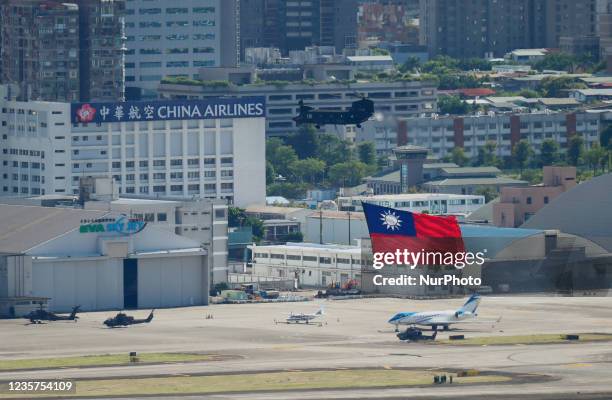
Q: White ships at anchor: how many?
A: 0